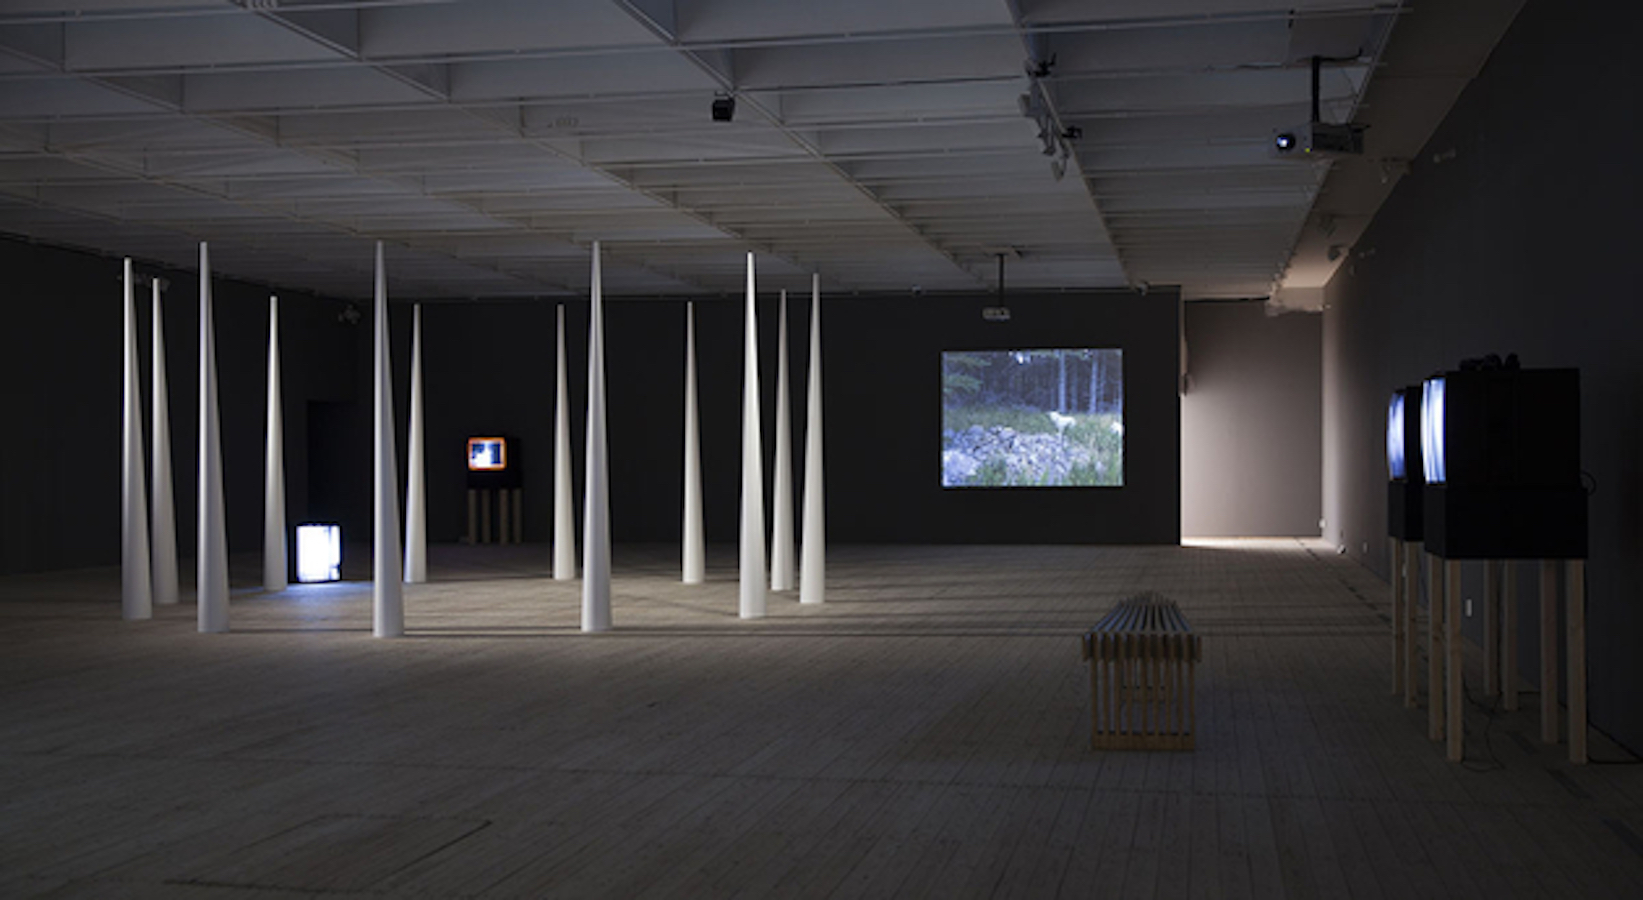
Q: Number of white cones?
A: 12